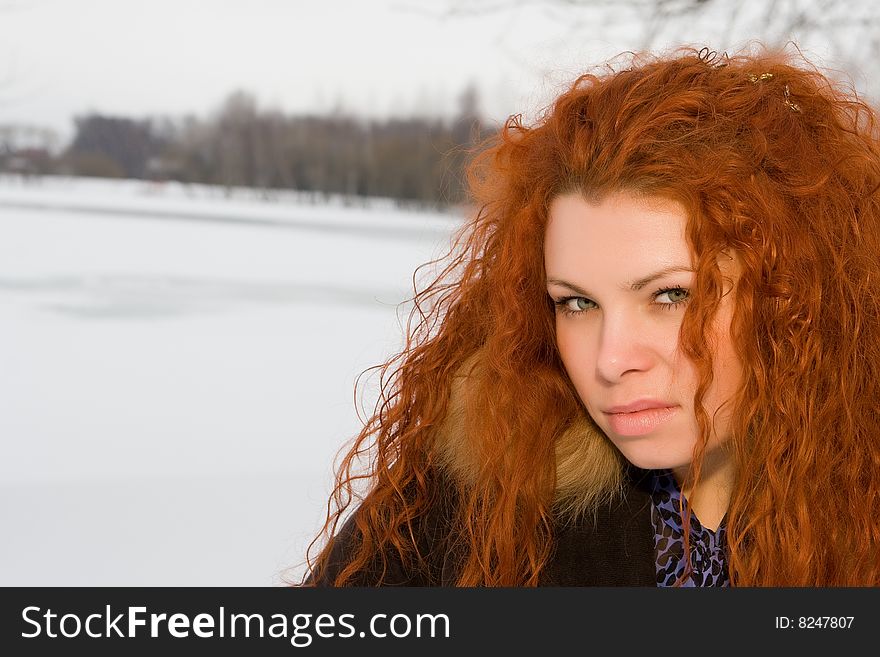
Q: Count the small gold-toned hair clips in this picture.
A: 2